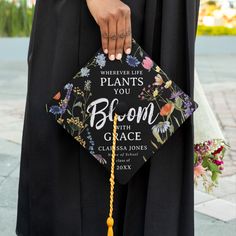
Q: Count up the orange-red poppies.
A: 2